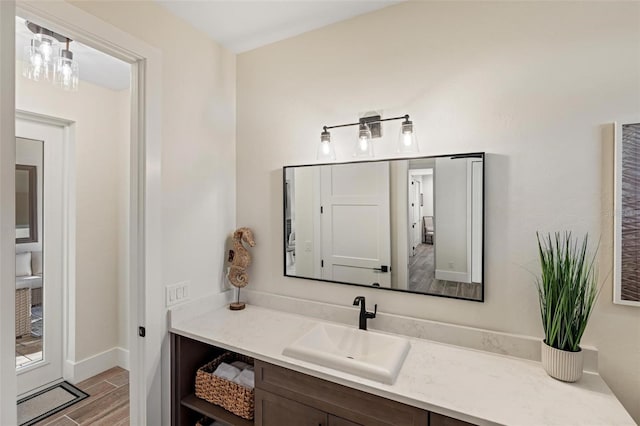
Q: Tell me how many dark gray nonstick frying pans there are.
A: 0